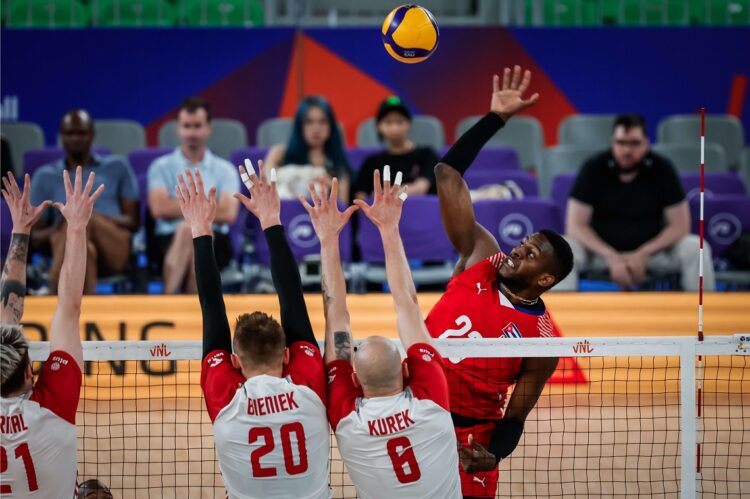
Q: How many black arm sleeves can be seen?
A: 4